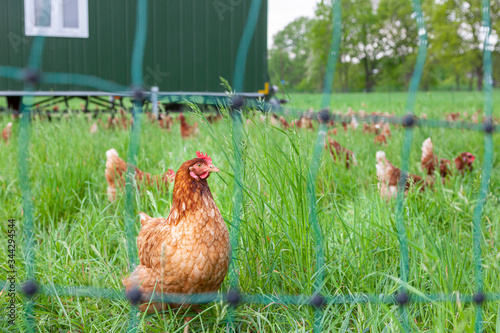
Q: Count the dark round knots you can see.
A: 12